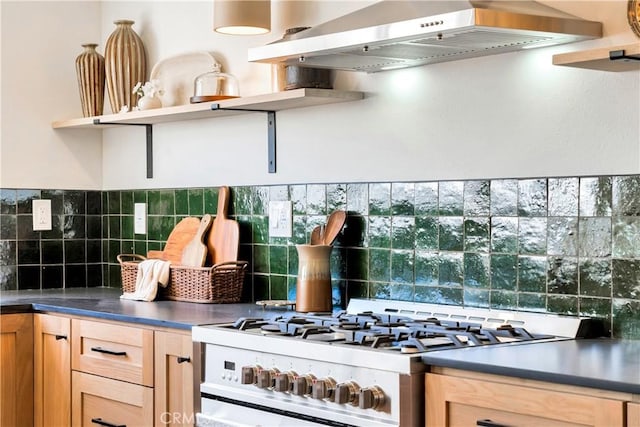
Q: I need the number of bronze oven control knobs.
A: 7